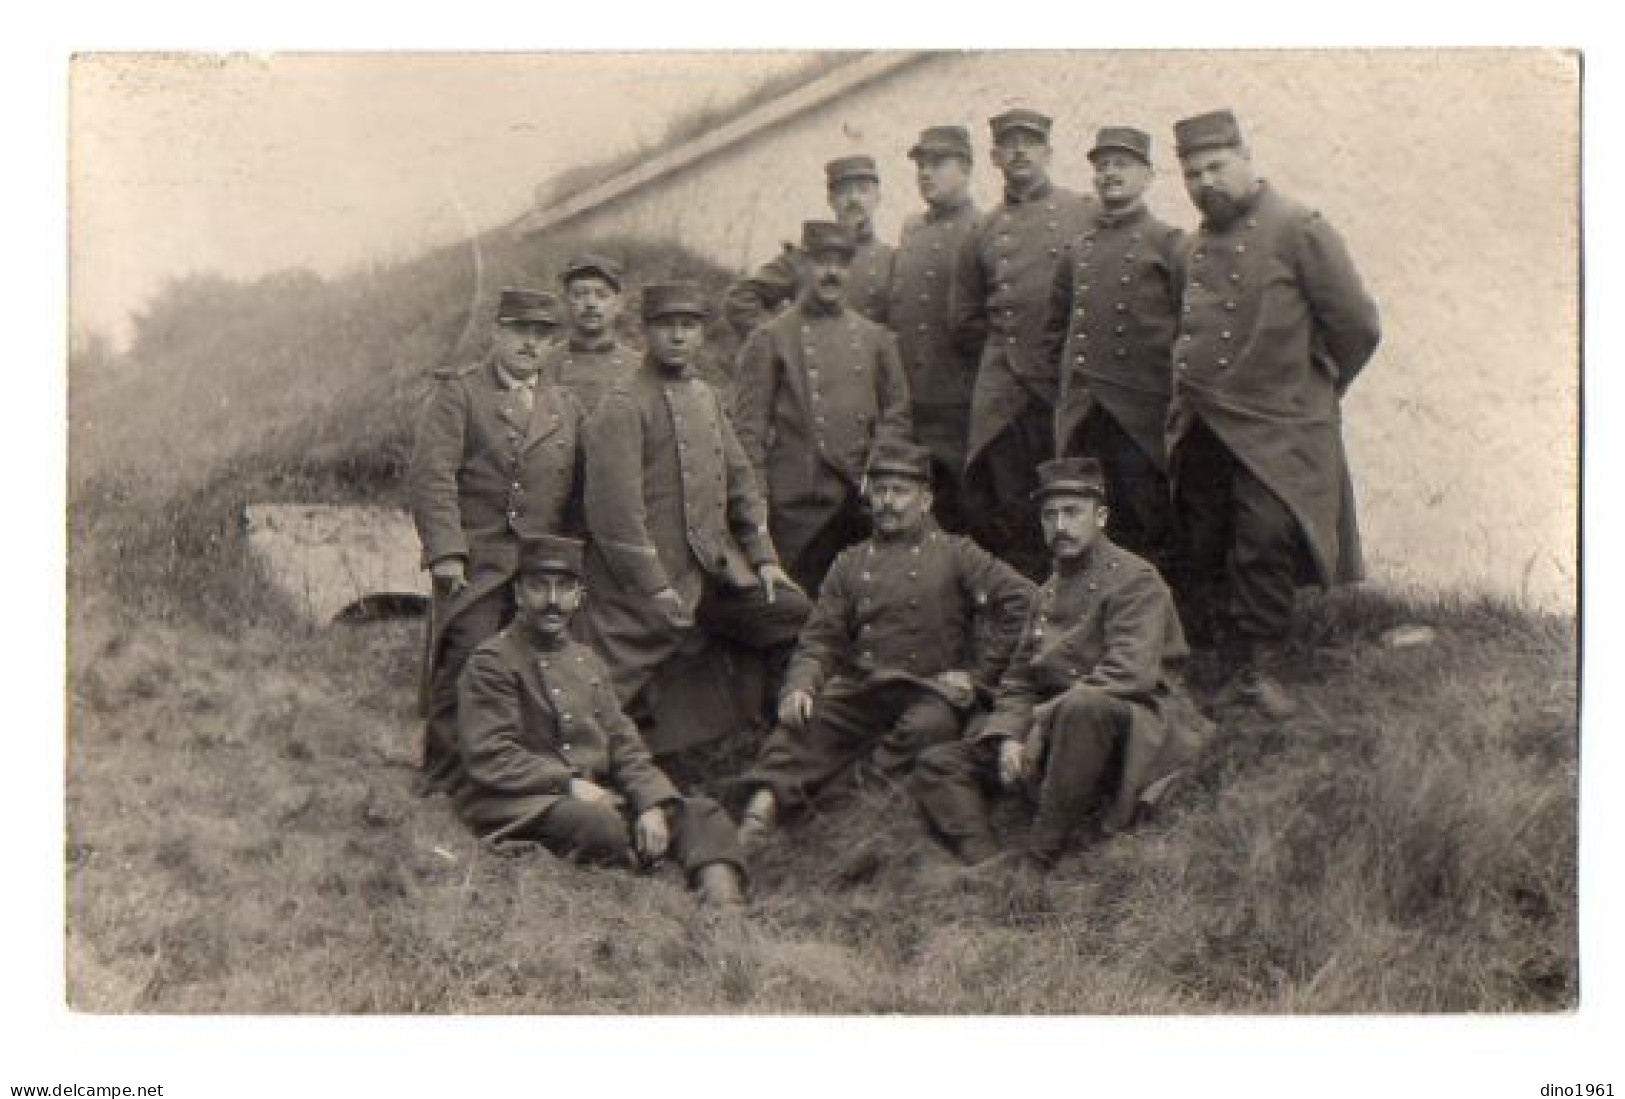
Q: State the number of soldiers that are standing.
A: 9